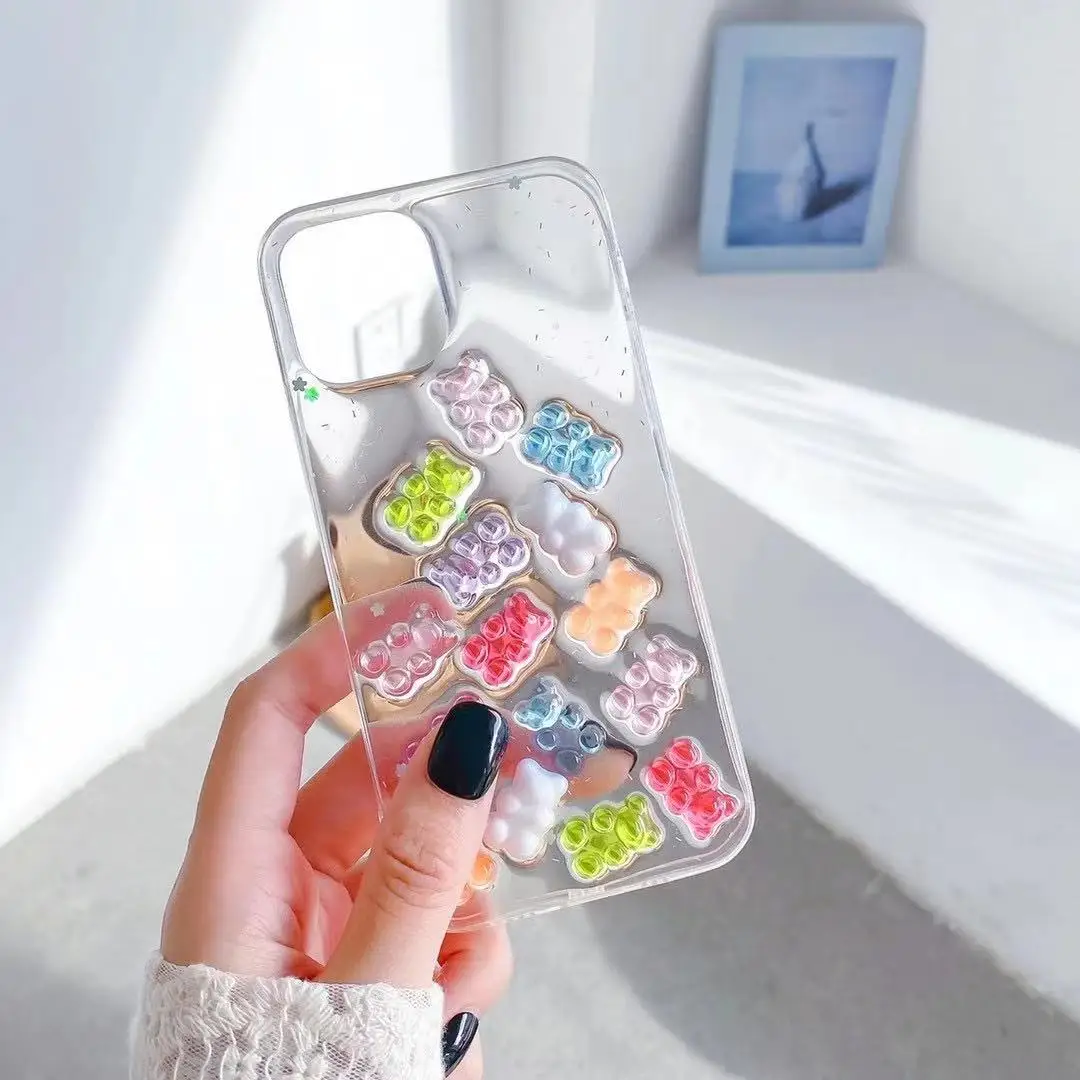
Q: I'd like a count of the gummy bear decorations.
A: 15